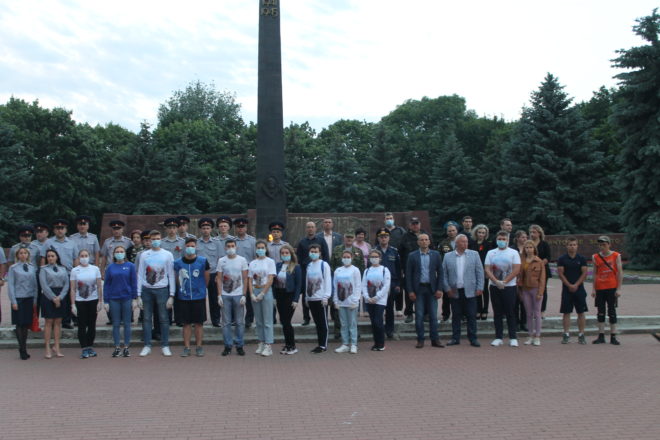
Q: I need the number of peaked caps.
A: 13